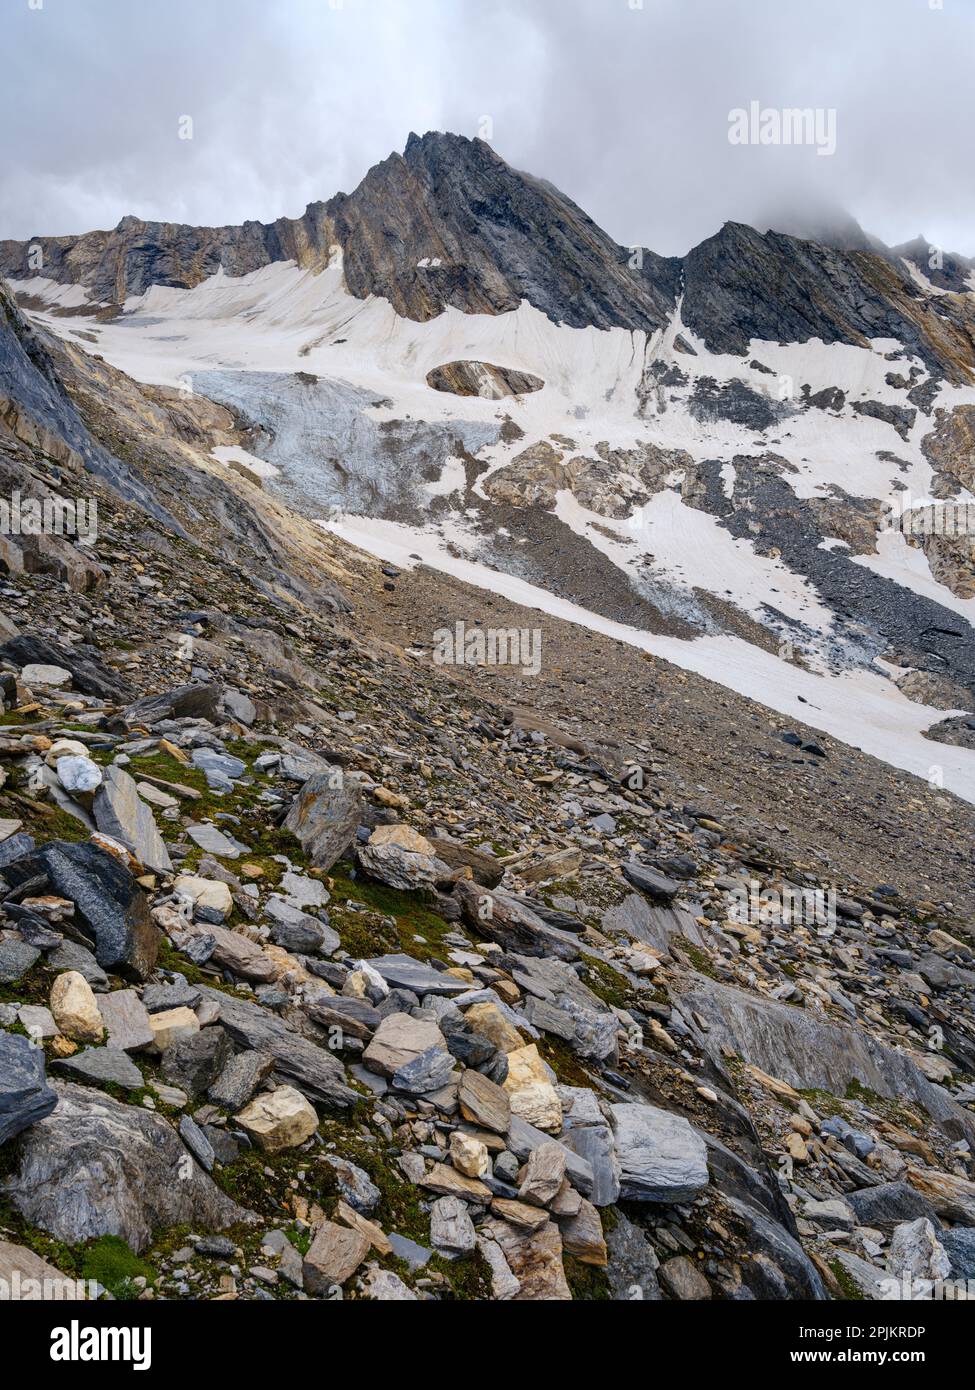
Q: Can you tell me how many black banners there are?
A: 1